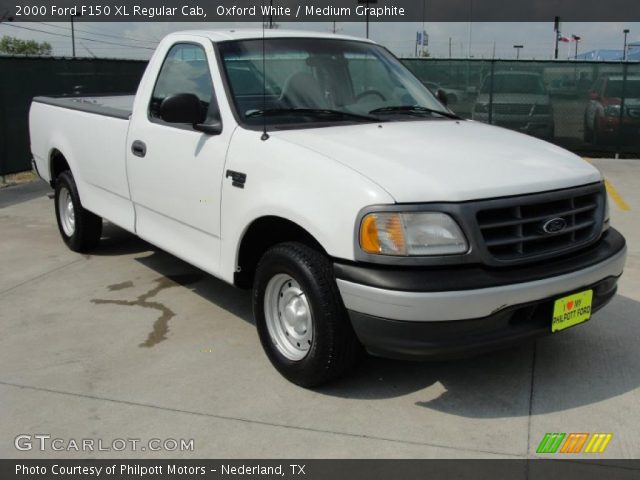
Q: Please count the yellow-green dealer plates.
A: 1